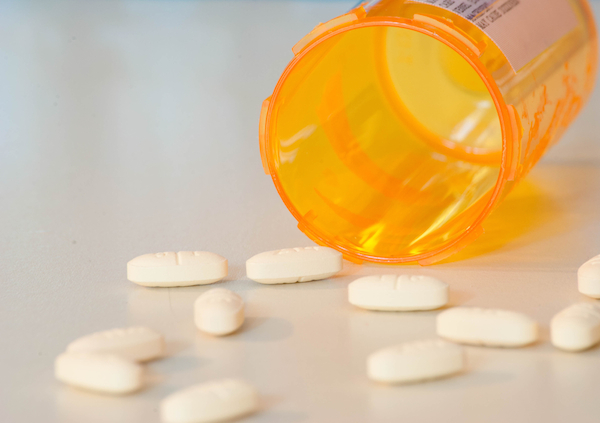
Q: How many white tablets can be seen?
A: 11